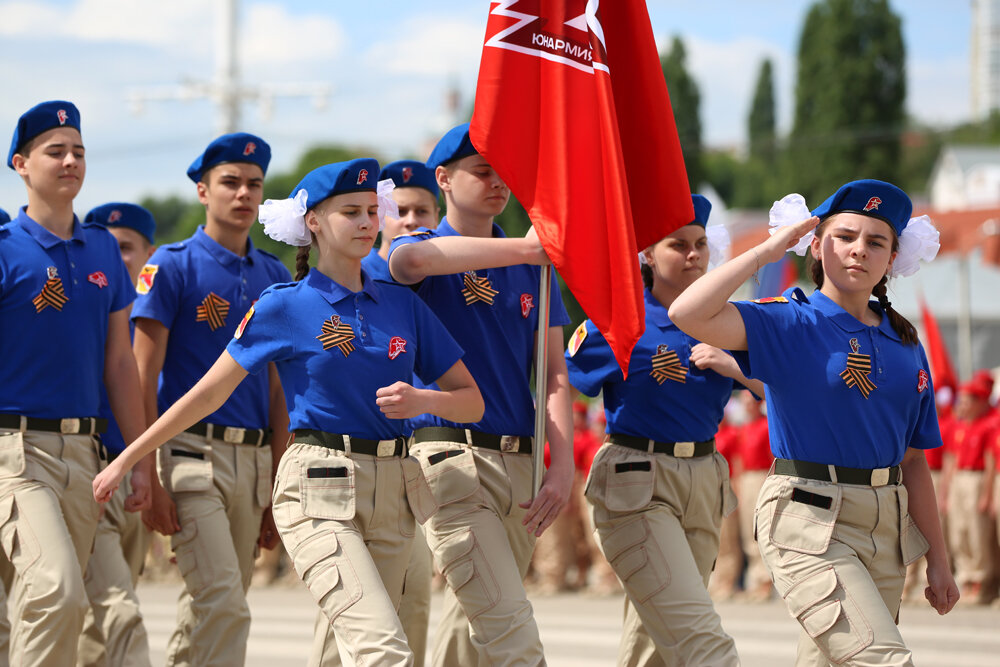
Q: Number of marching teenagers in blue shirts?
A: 8